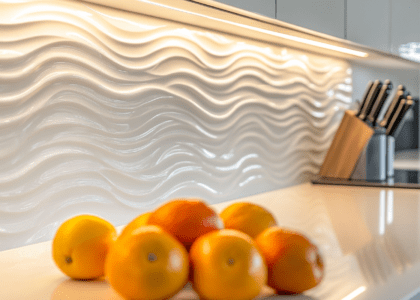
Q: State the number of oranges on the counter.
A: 7